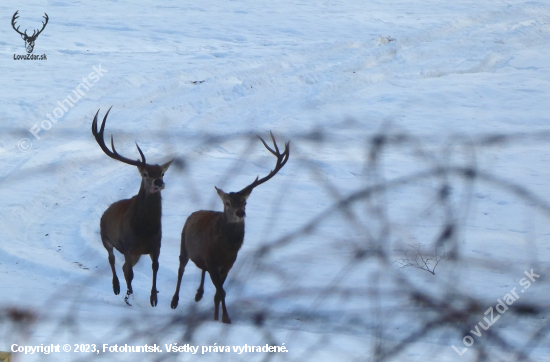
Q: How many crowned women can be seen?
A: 0